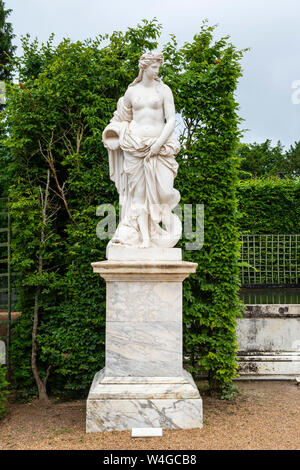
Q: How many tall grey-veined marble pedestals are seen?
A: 1